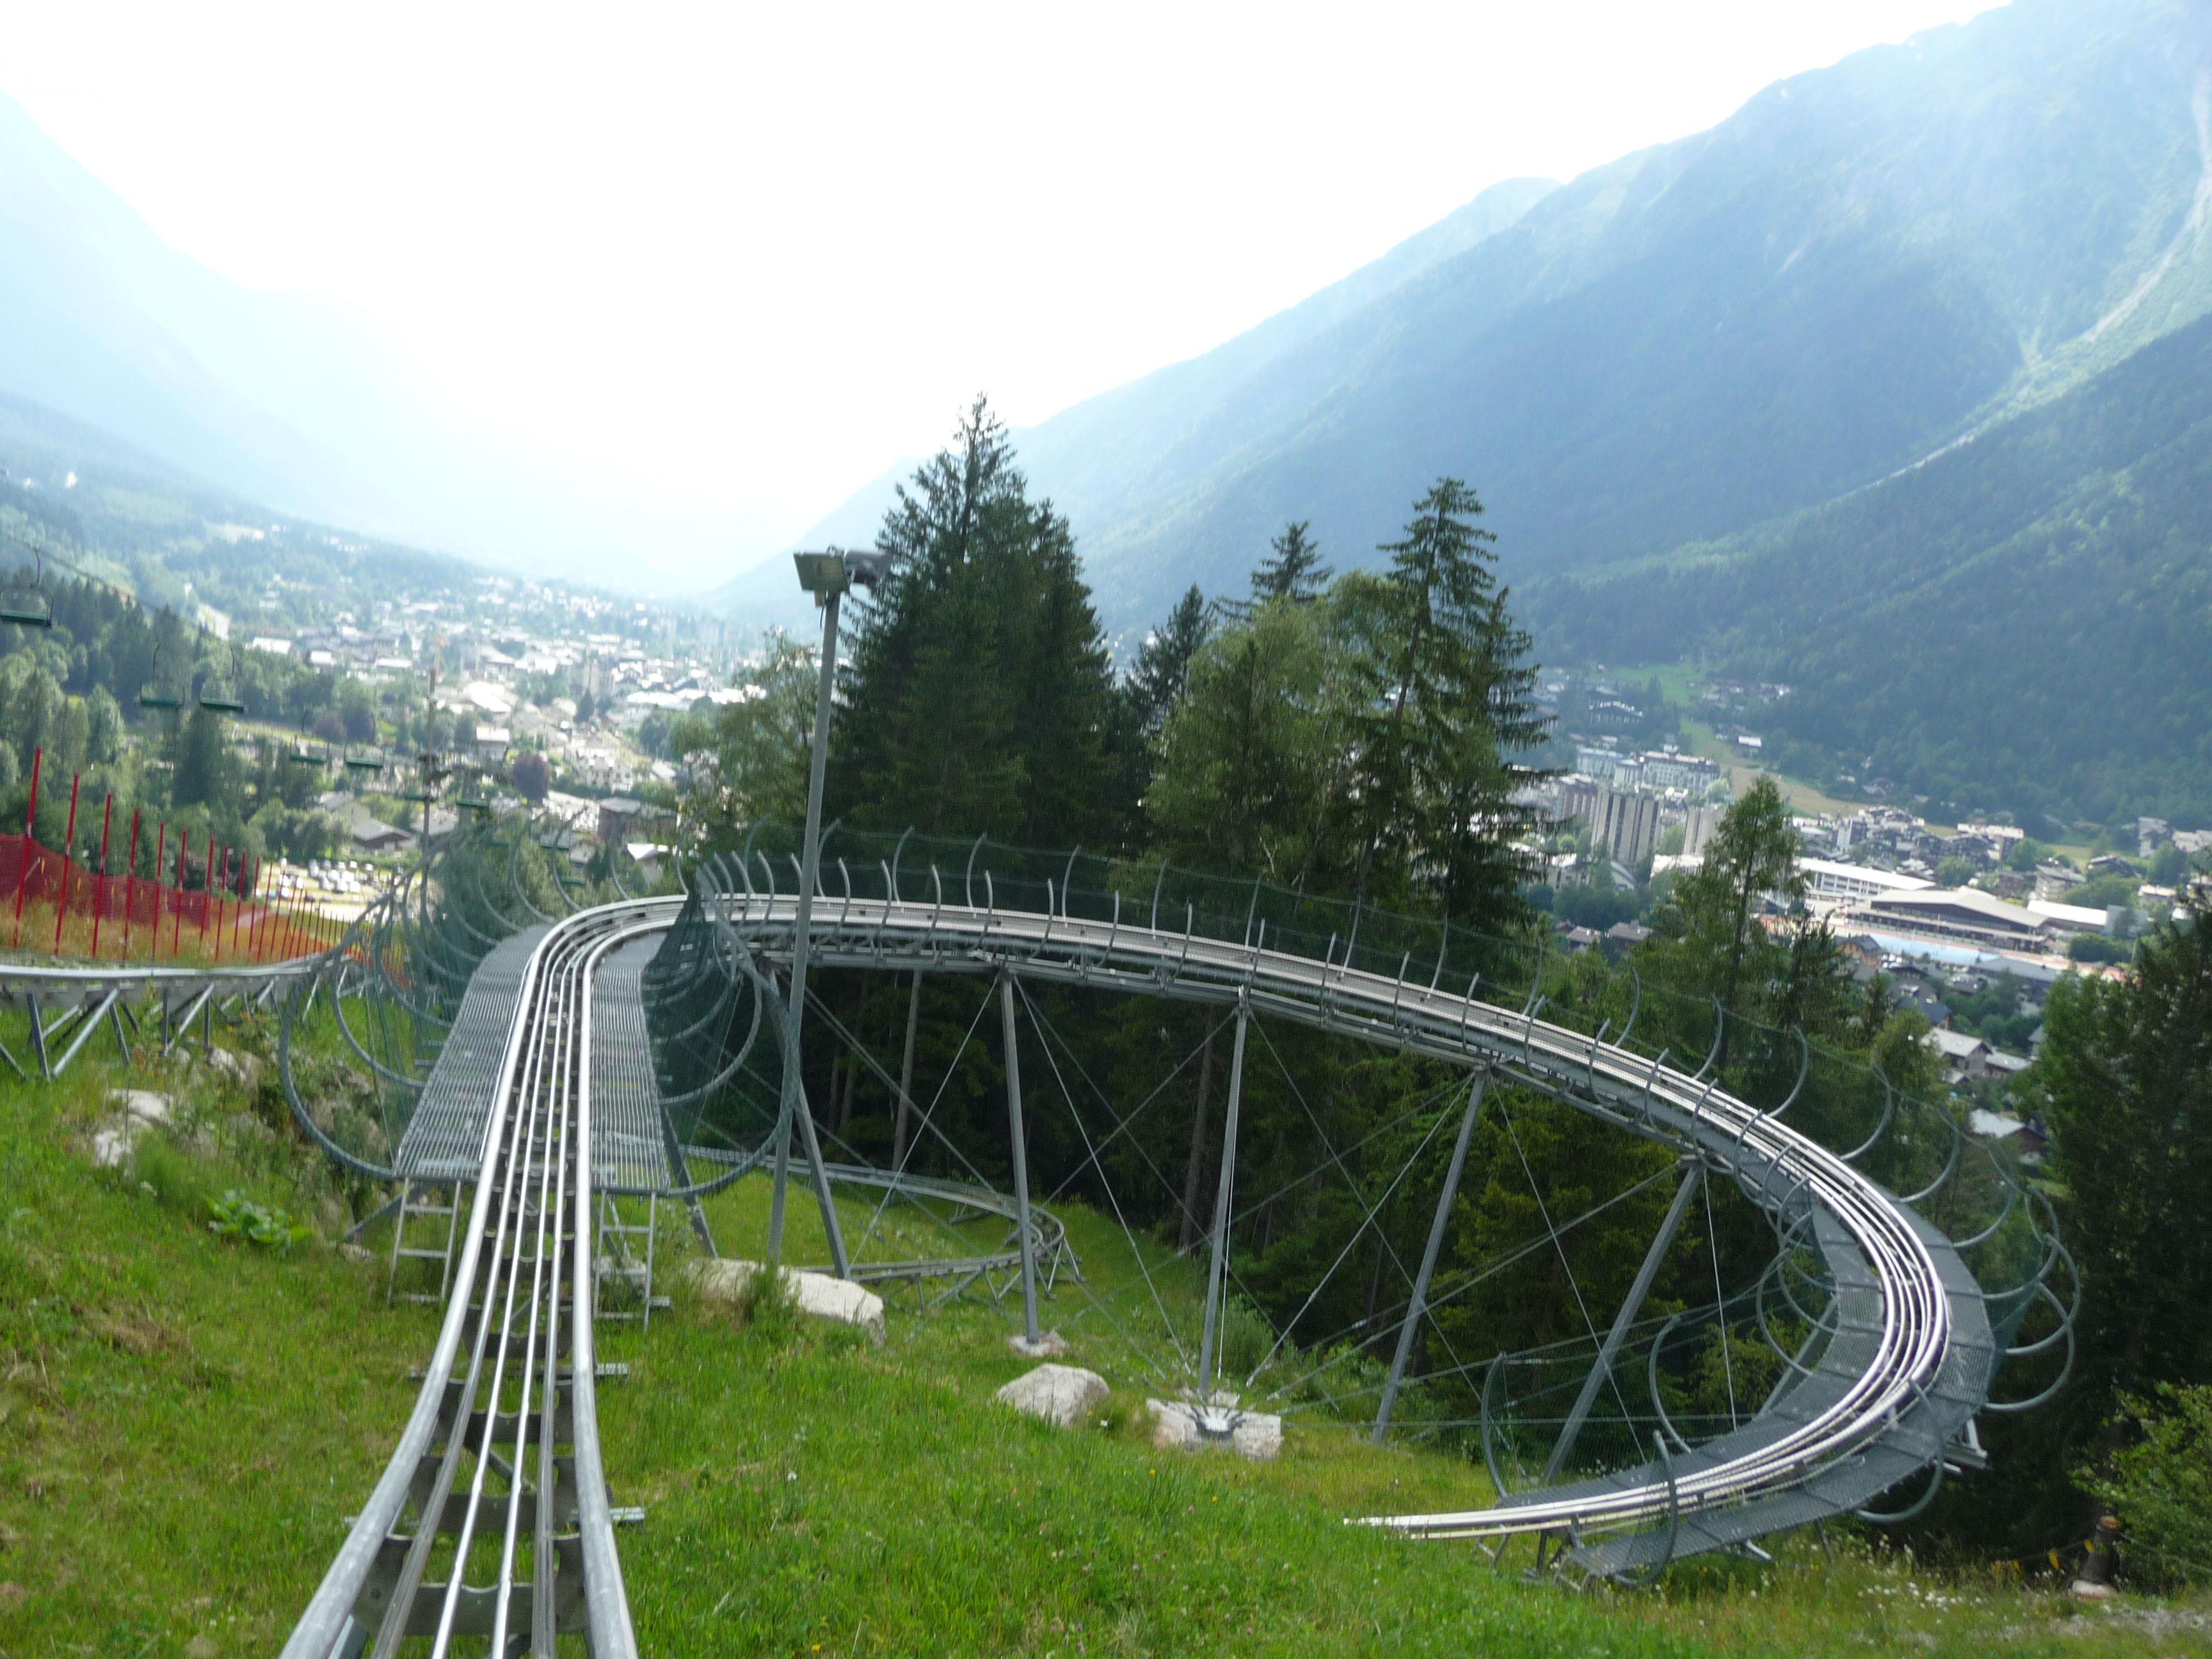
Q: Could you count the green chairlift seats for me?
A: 10